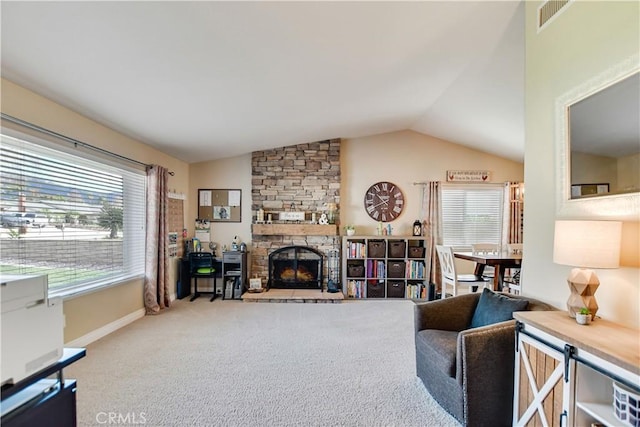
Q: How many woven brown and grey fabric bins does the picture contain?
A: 7